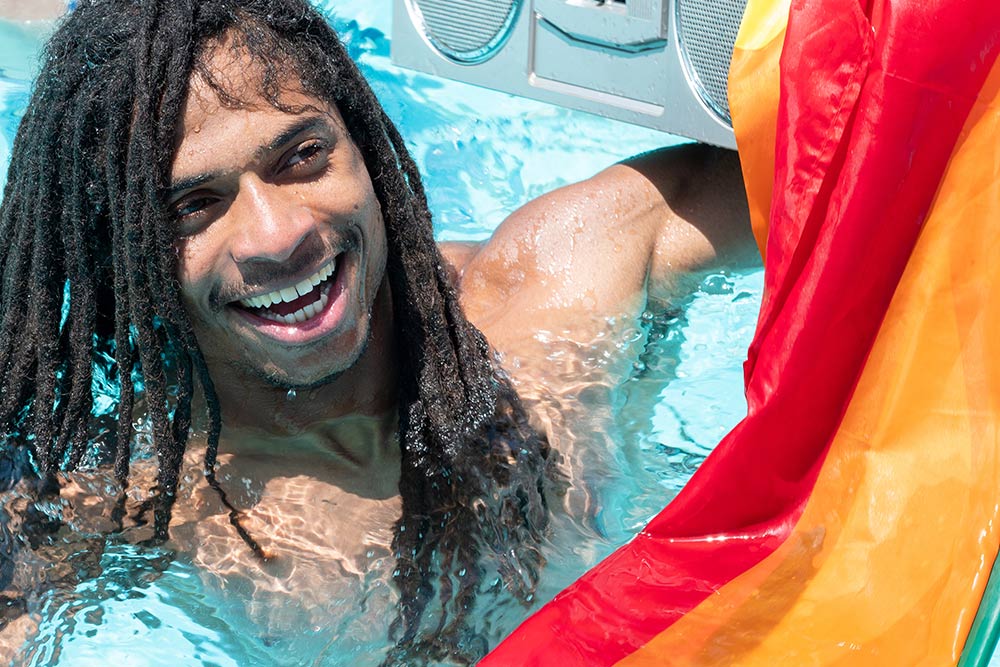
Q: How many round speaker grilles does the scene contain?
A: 2